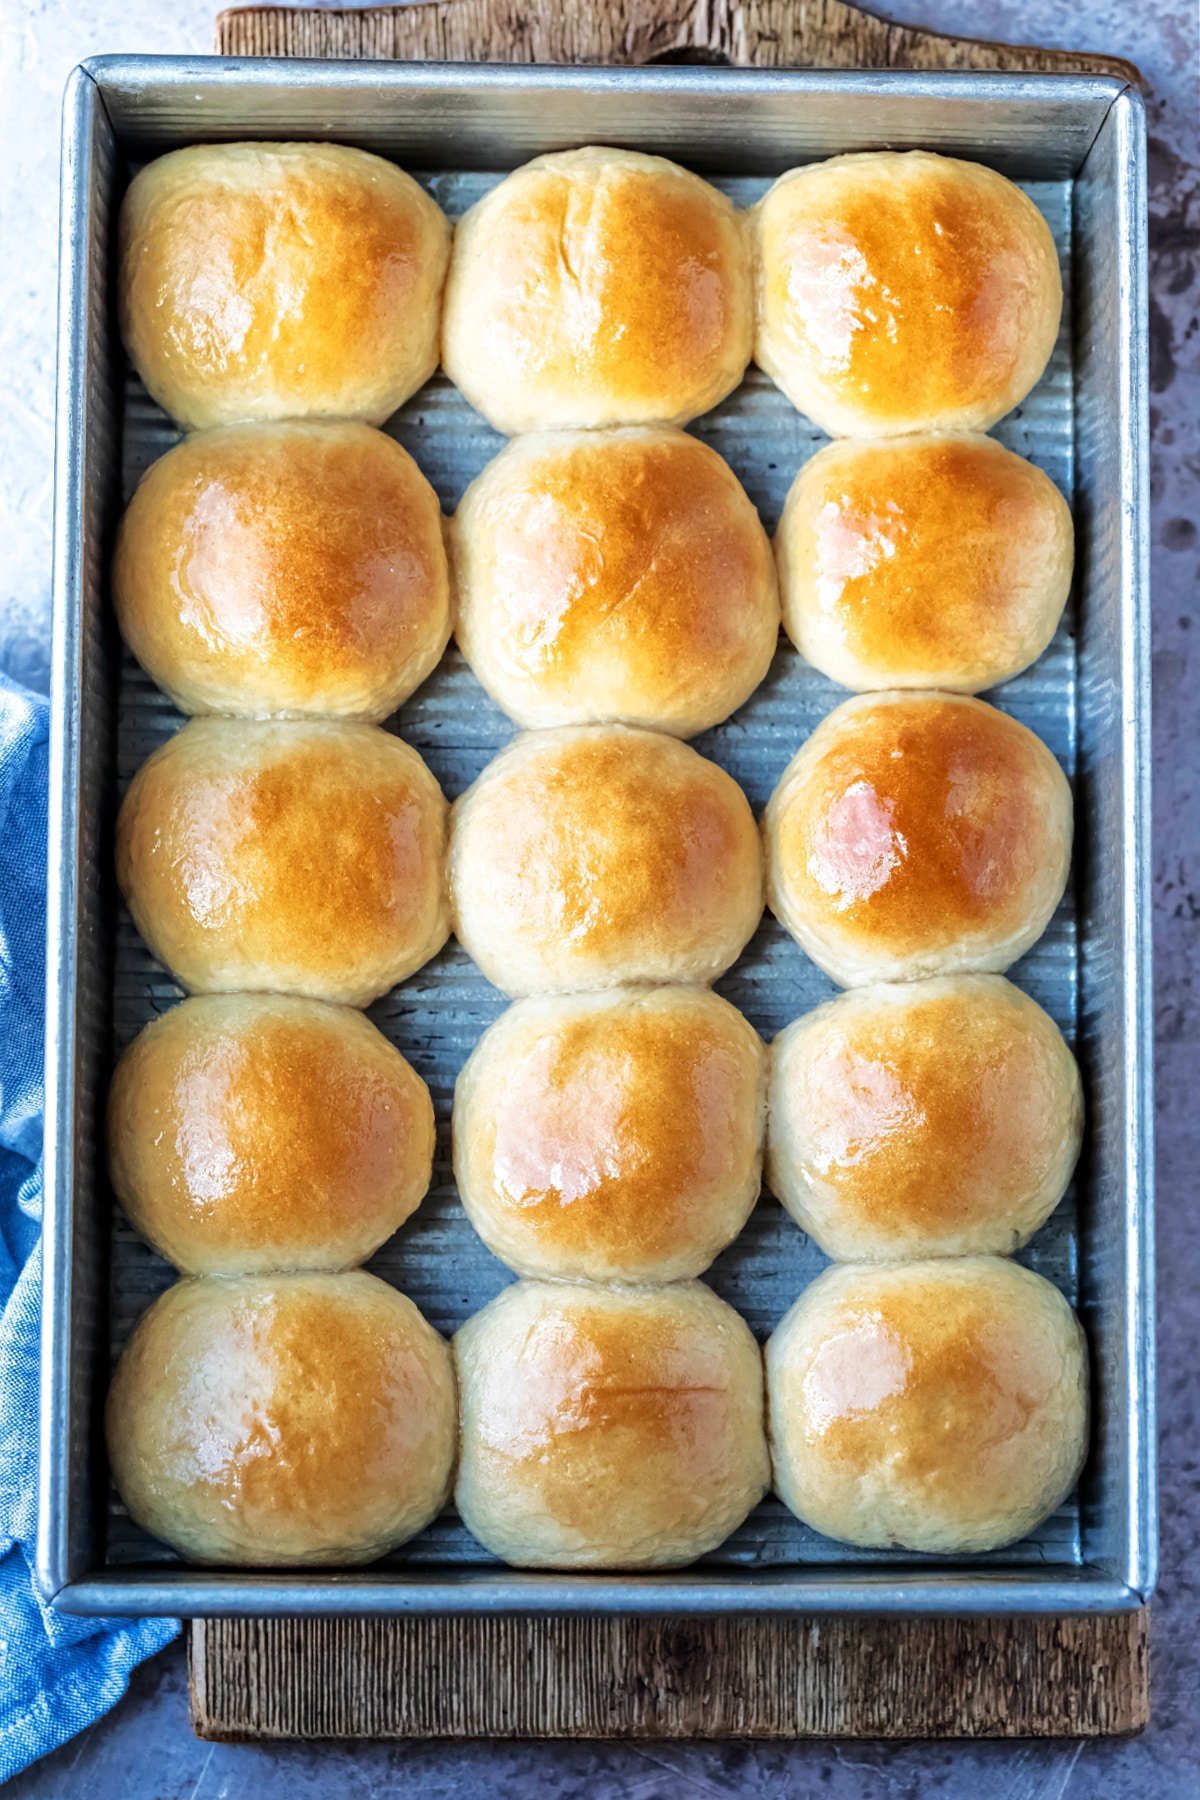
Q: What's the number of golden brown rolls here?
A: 15